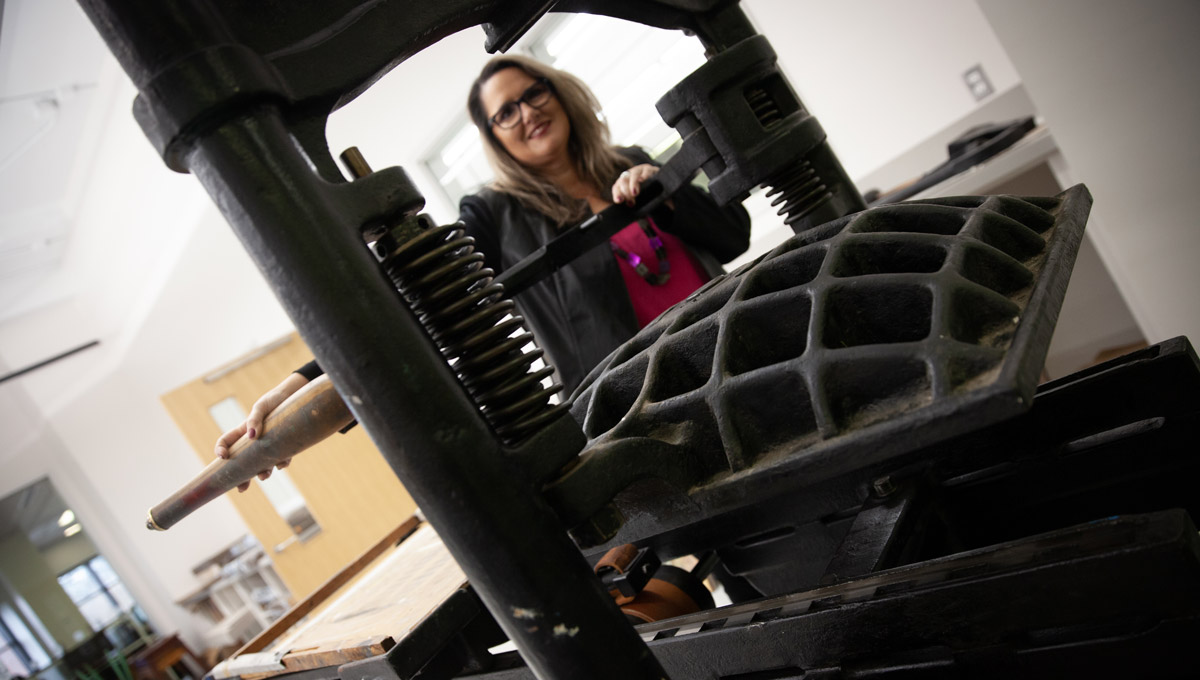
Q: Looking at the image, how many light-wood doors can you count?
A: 1